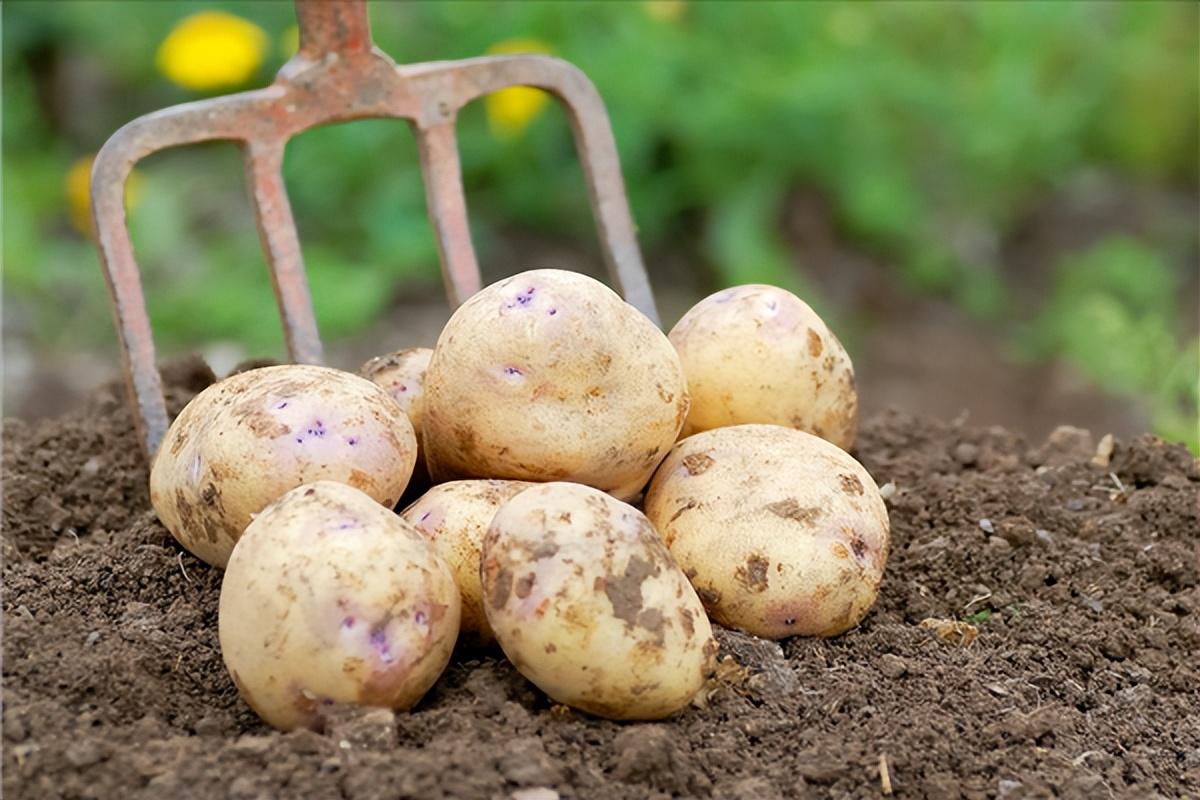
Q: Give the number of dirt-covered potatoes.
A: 8